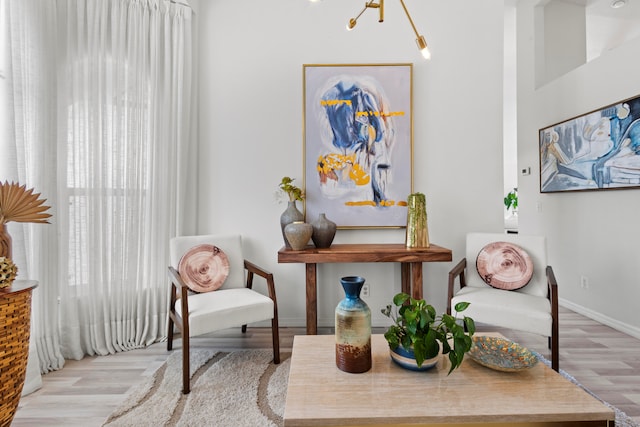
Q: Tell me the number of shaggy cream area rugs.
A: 1